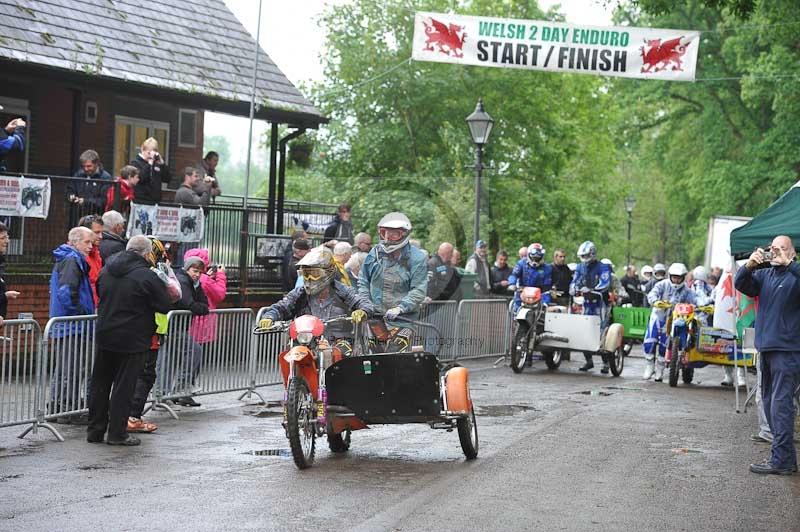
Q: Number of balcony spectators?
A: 6